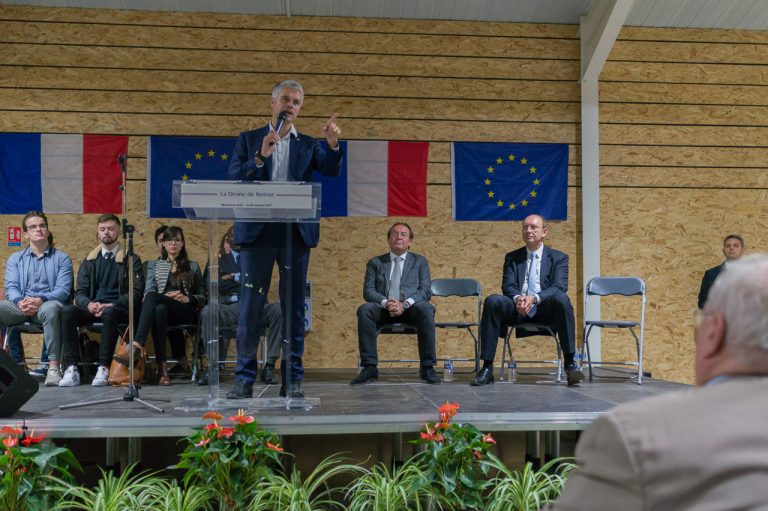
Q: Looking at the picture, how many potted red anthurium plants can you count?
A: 3